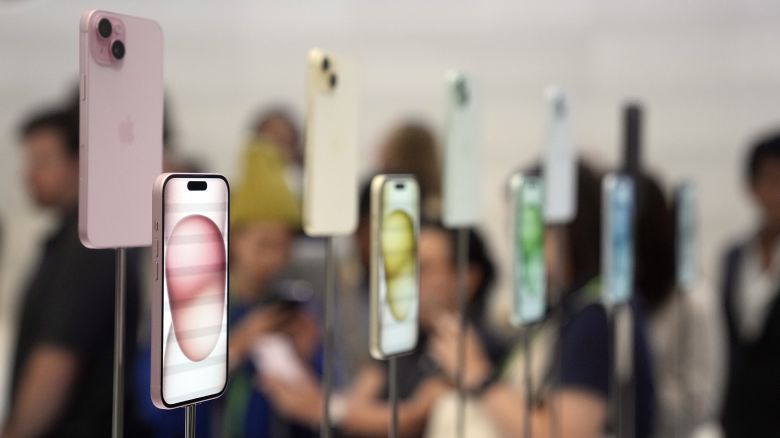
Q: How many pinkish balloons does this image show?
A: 1